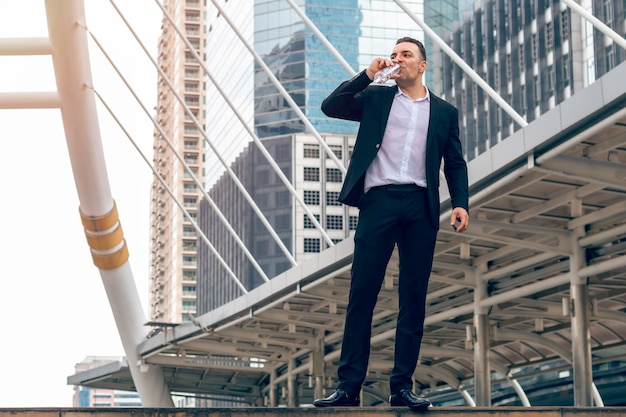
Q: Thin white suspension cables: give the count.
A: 8